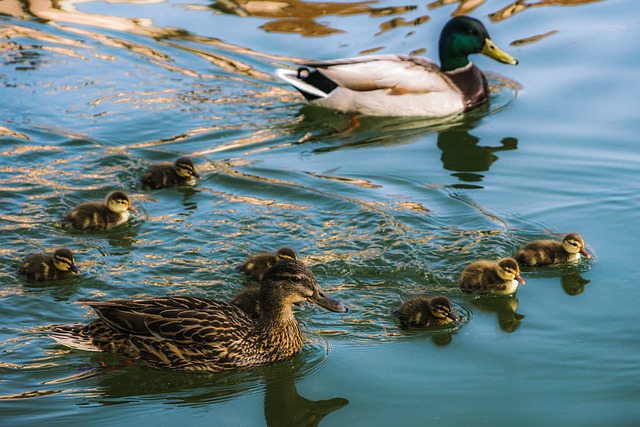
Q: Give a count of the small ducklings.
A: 8